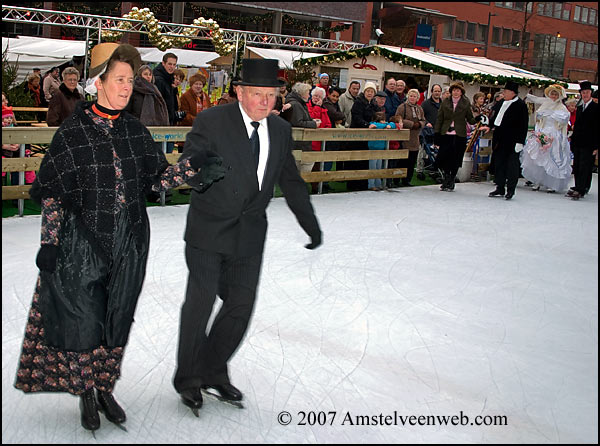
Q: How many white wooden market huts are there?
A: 1